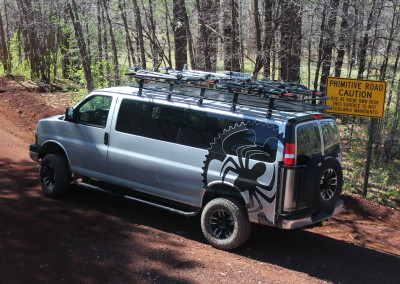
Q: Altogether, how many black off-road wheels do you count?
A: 3